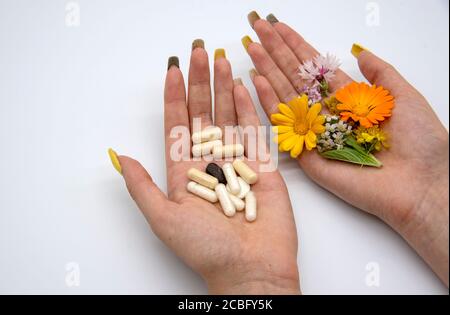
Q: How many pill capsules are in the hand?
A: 12